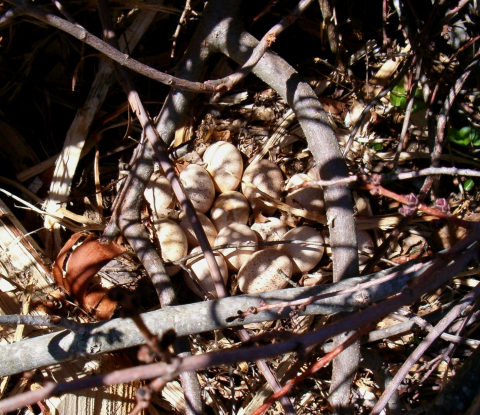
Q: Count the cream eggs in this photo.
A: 14